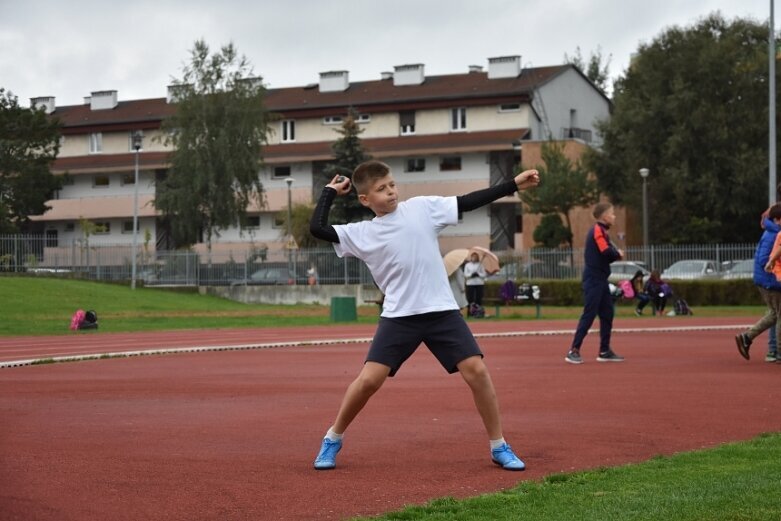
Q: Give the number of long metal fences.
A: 1